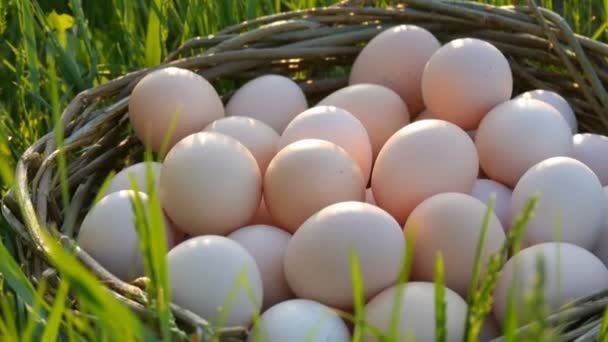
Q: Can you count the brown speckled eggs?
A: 0